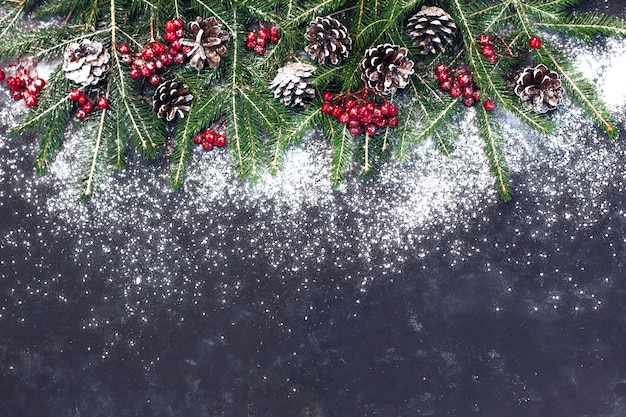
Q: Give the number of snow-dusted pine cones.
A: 8